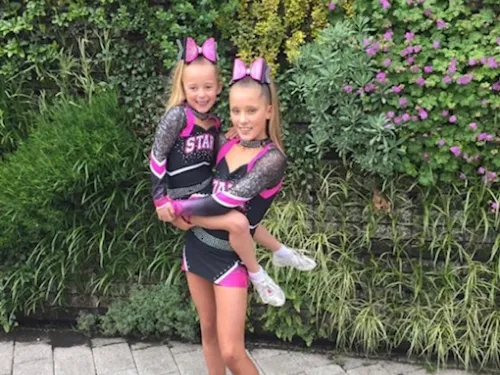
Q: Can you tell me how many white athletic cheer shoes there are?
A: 2